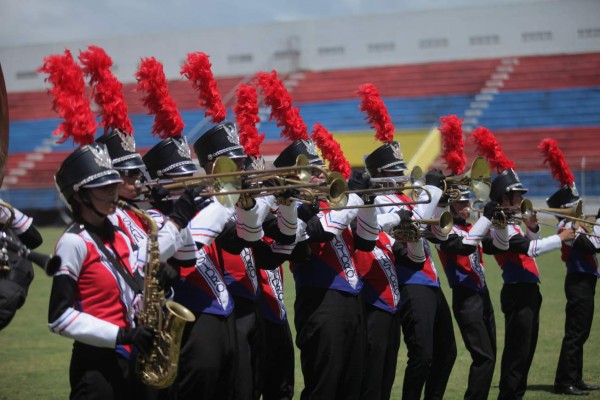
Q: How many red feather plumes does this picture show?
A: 11